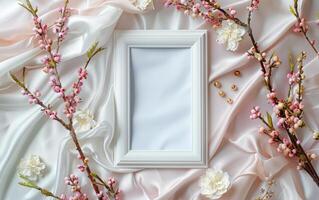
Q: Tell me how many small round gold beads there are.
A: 5